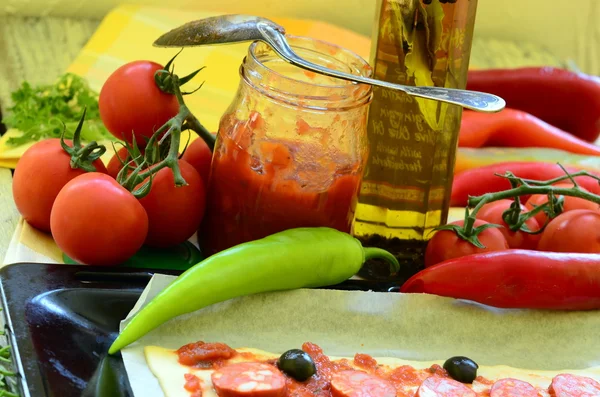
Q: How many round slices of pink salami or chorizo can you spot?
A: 5